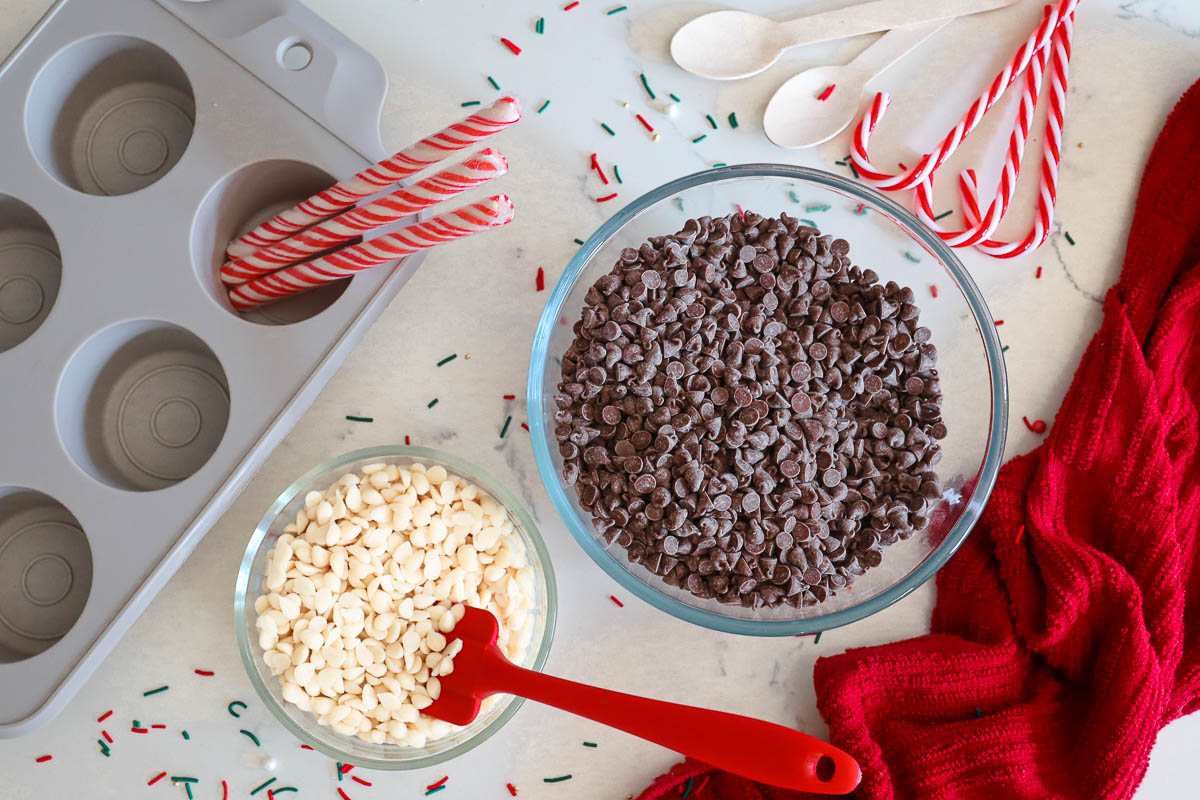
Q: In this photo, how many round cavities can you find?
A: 5